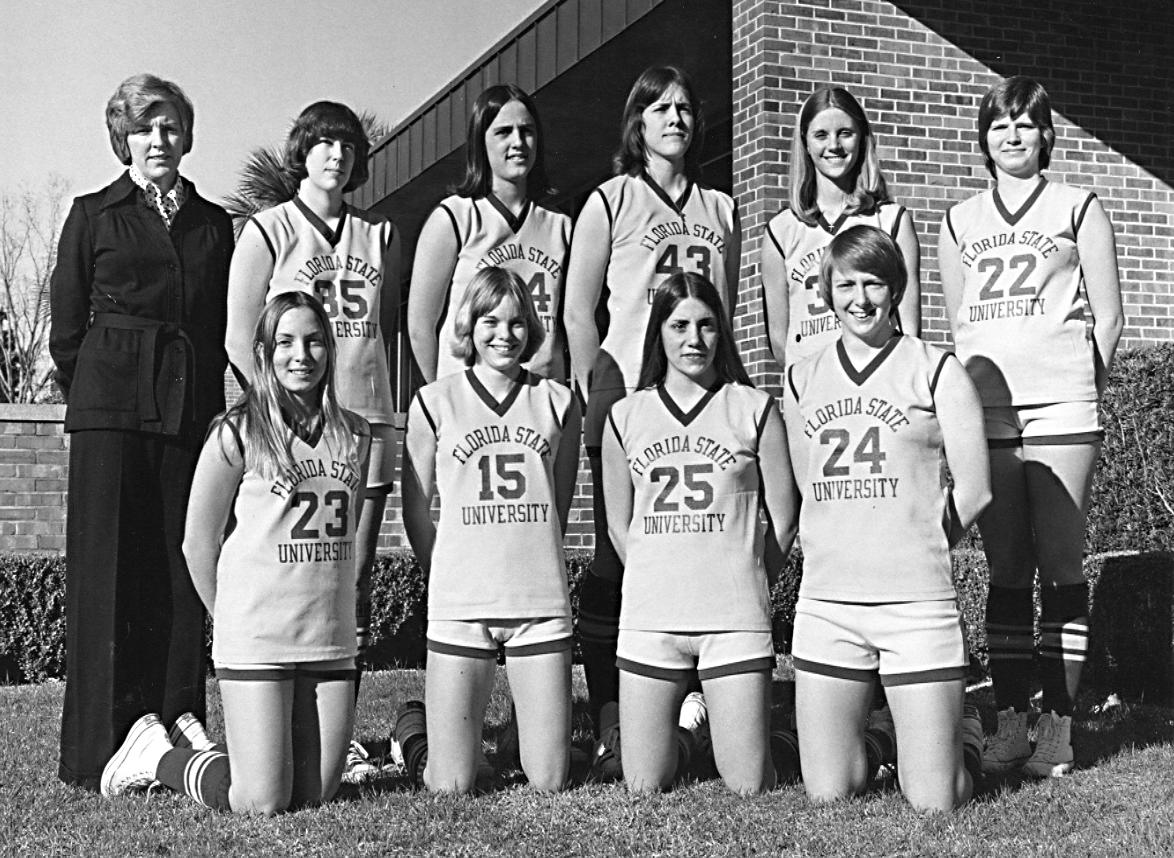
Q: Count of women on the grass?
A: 10